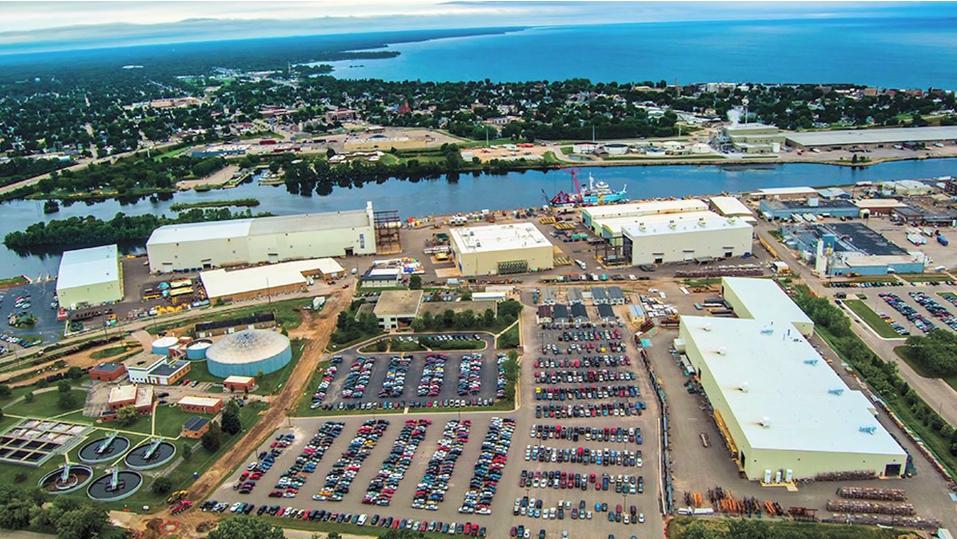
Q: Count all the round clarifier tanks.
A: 4